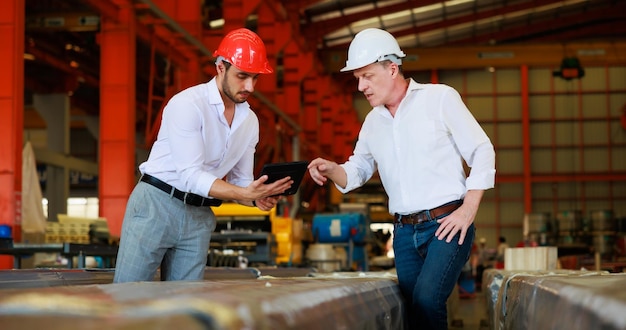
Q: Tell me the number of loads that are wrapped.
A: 2